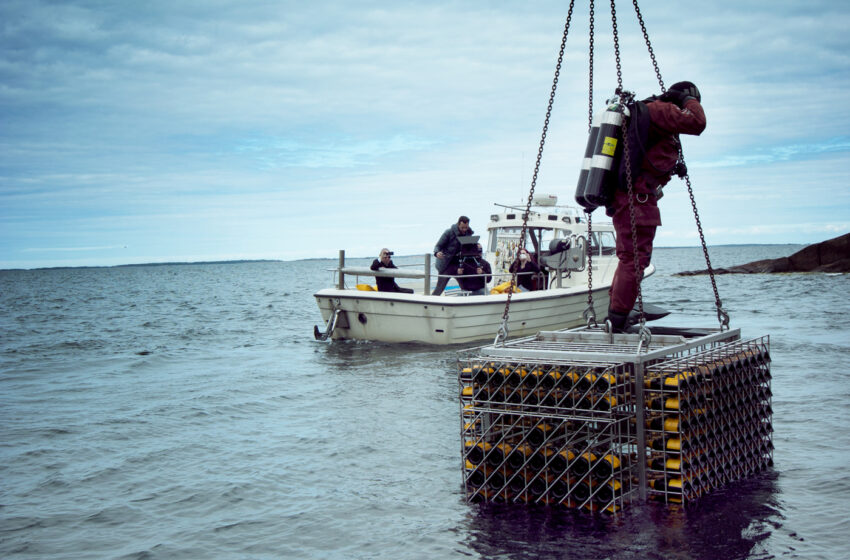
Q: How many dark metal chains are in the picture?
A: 4